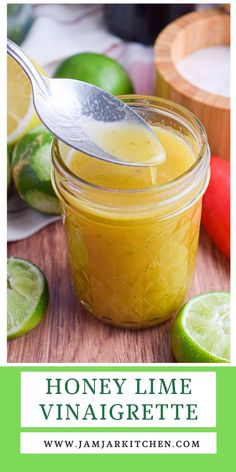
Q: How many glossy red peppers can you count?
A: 1